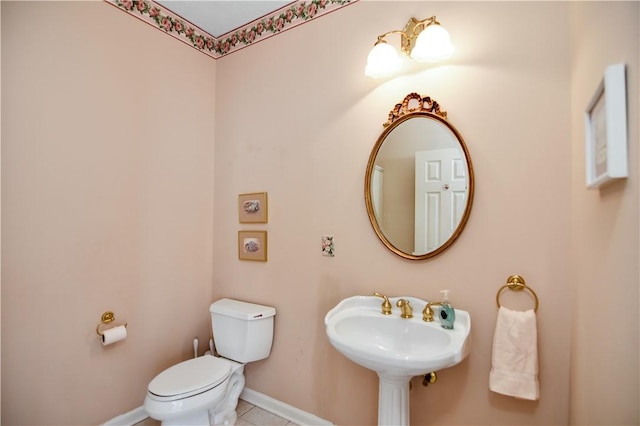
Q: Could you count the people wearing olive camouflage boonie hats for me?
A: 0